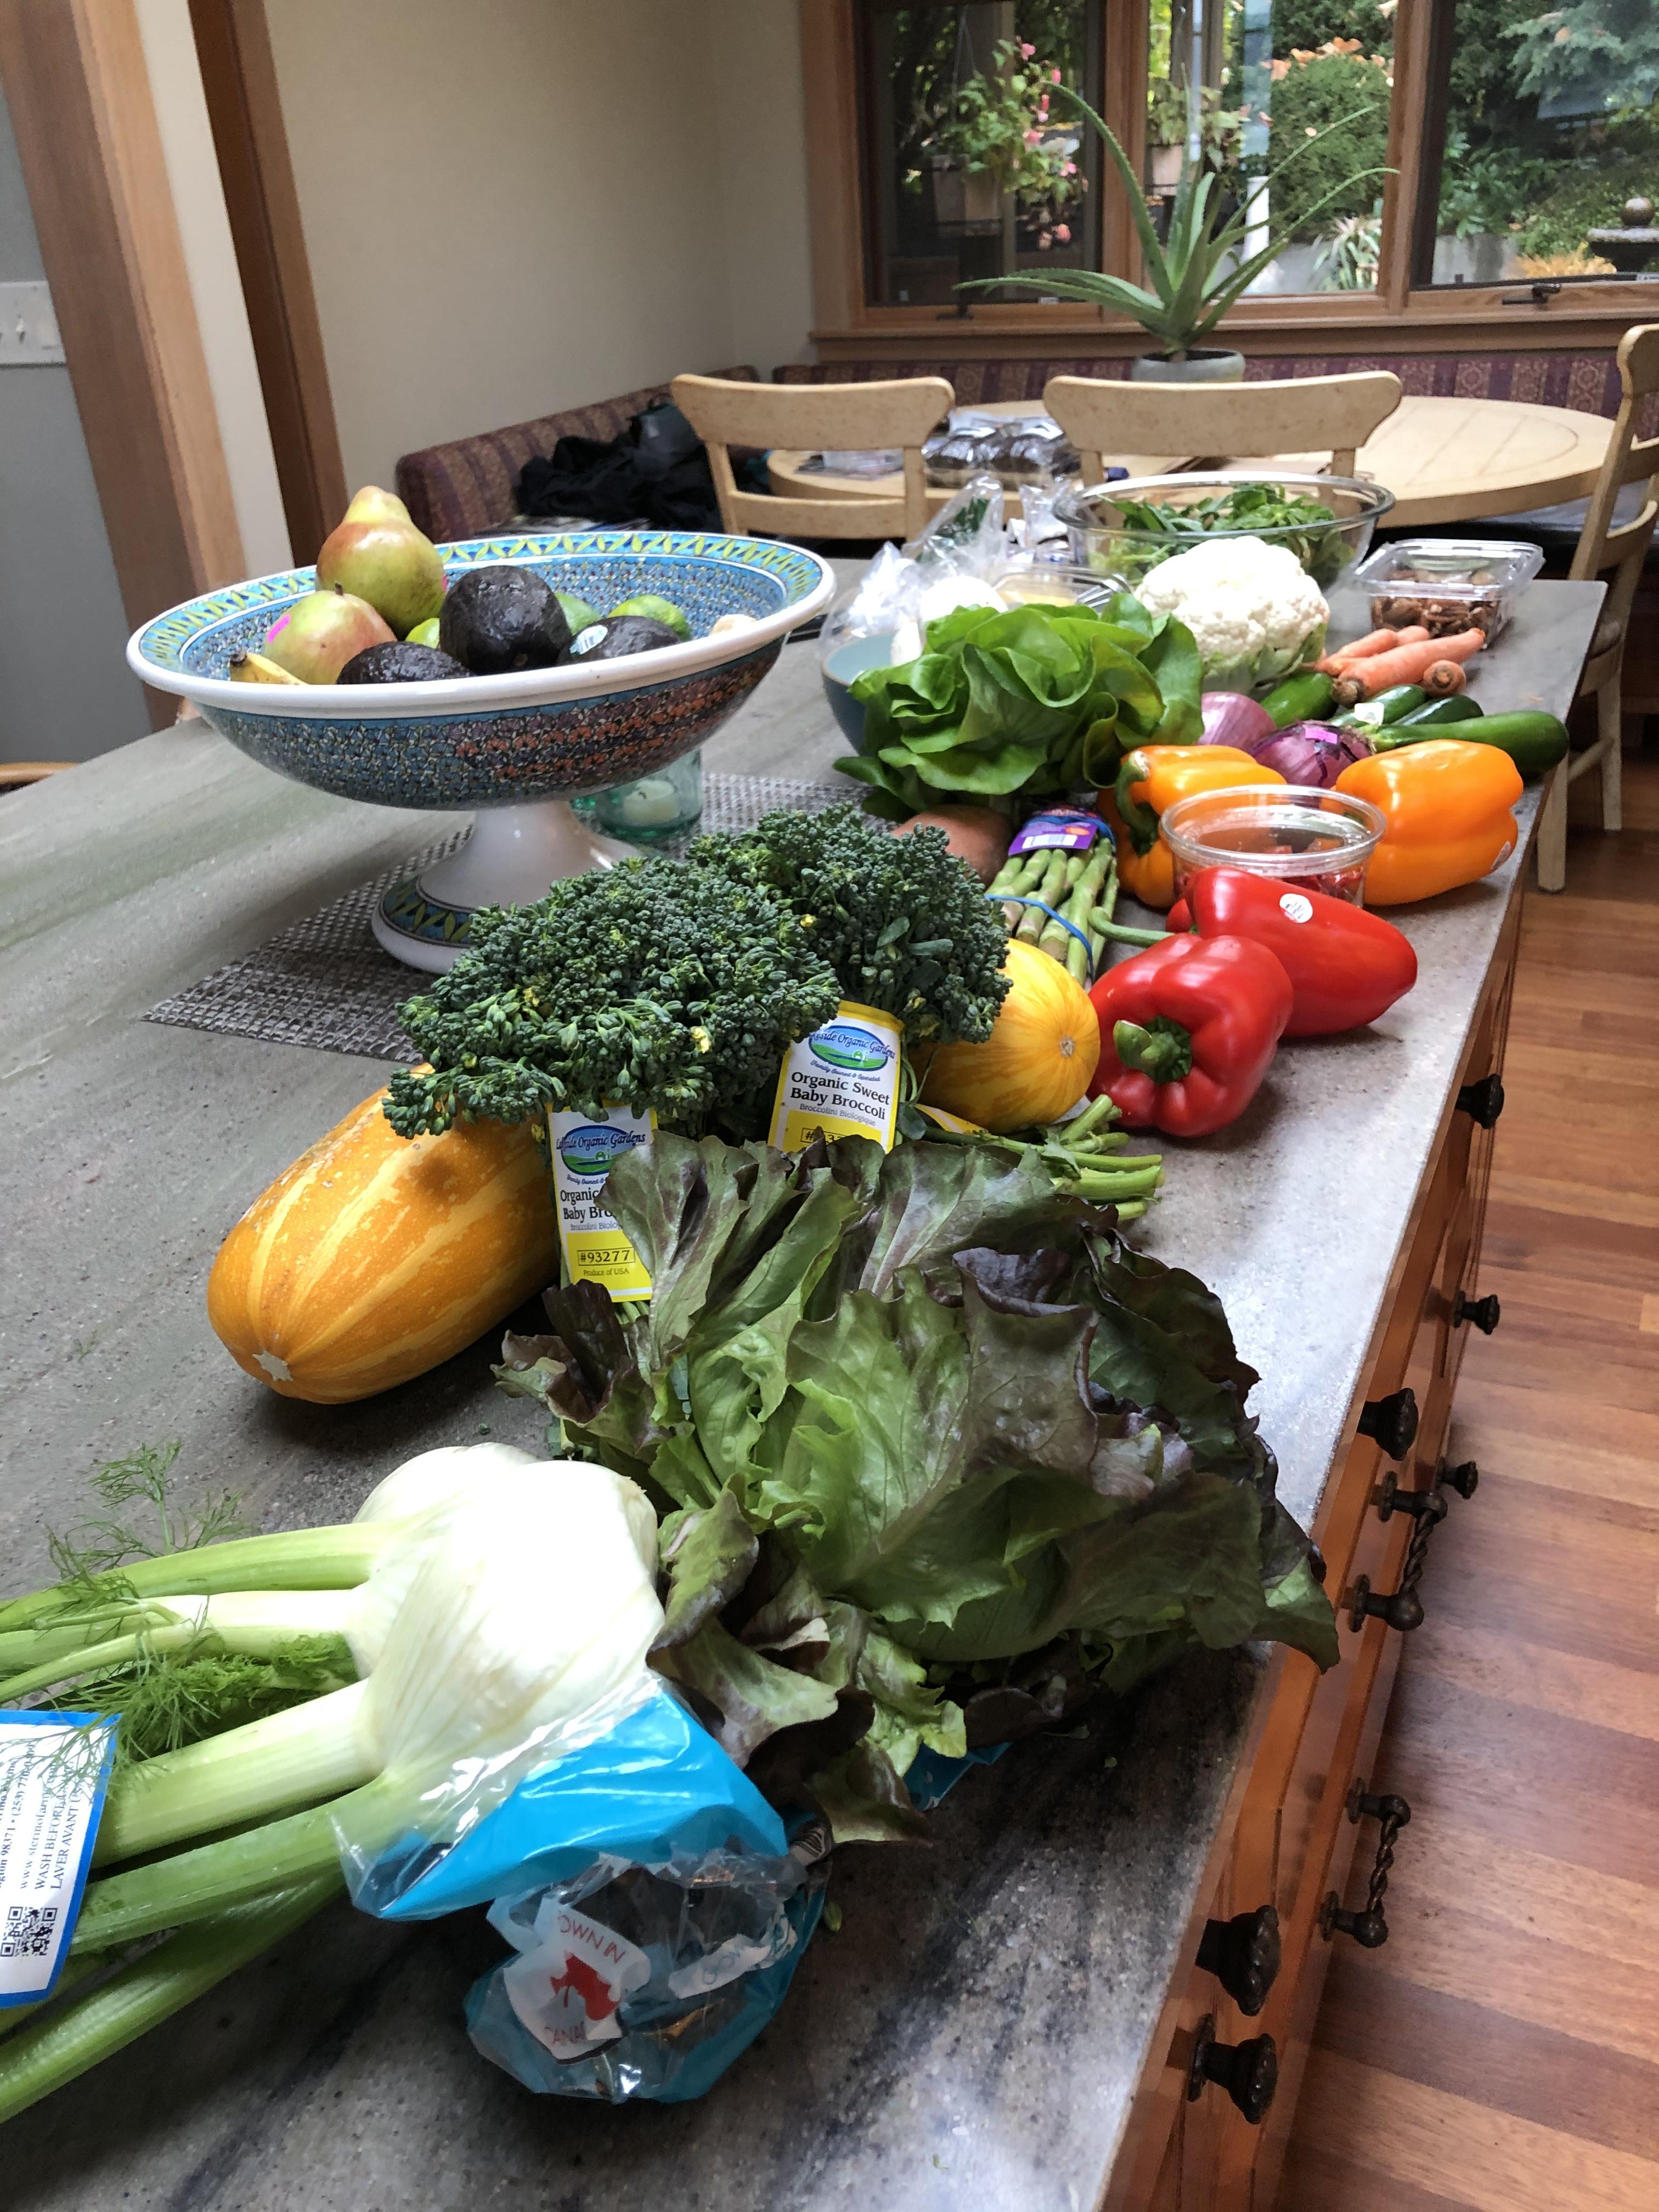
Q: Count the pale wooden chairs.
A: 3